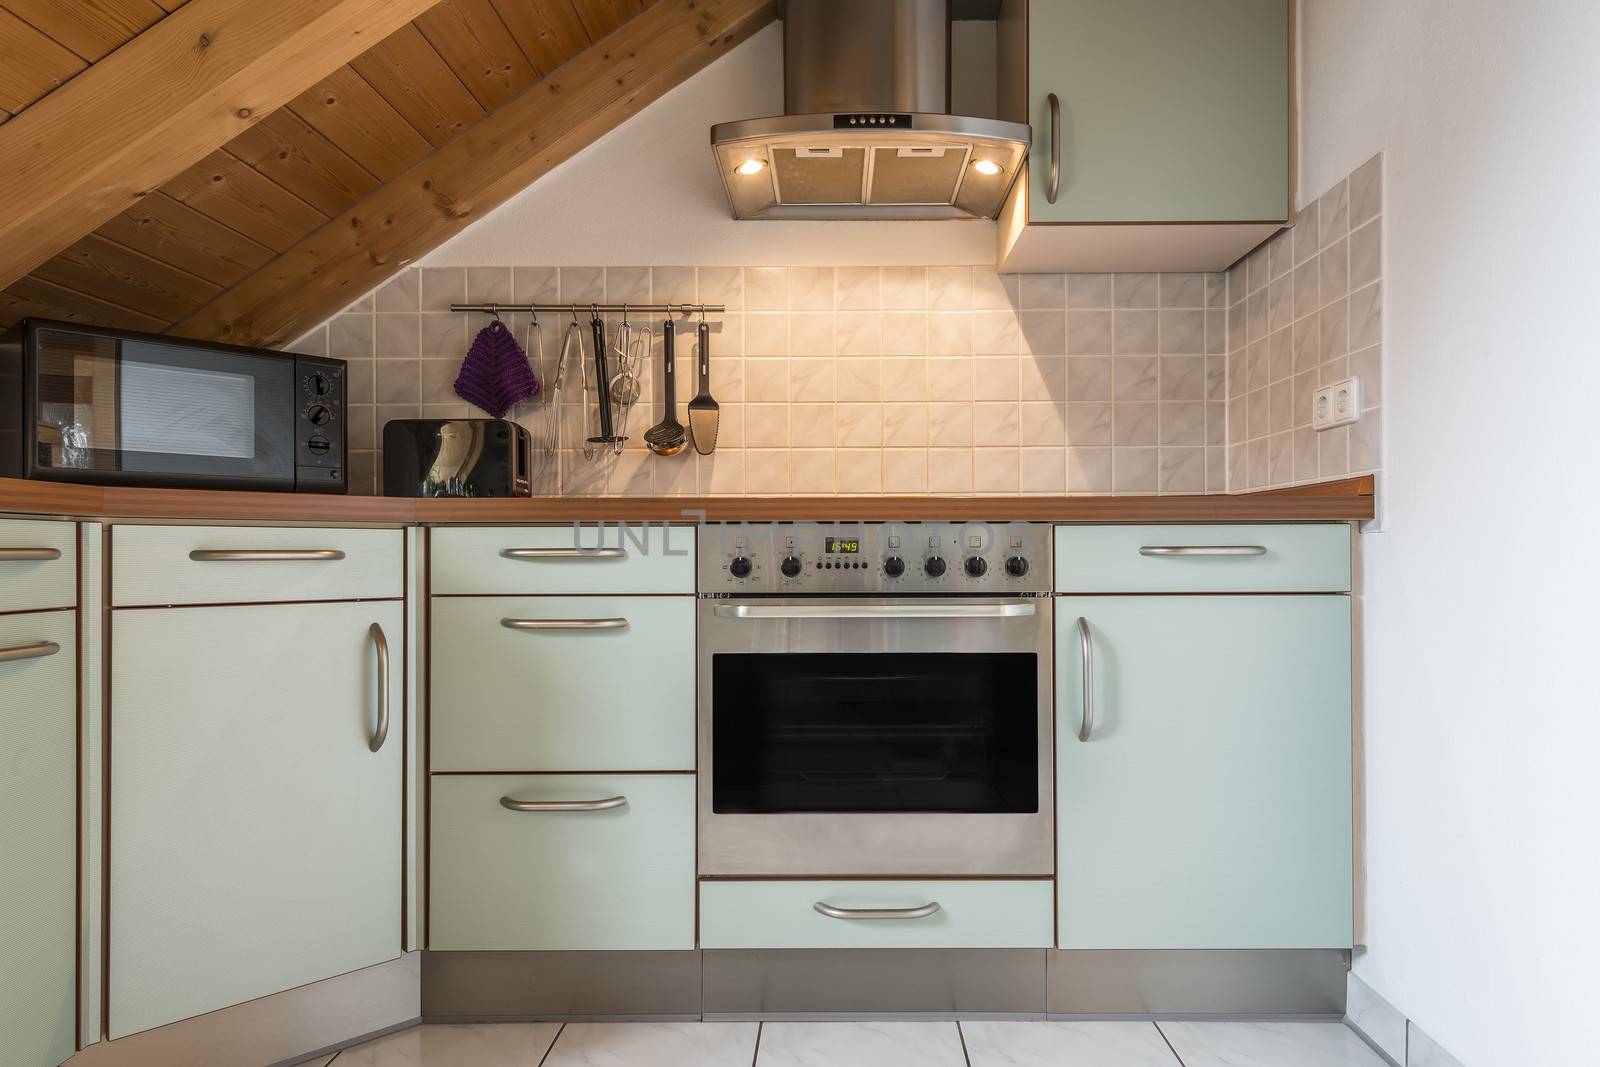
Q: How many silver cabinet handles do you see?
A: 11